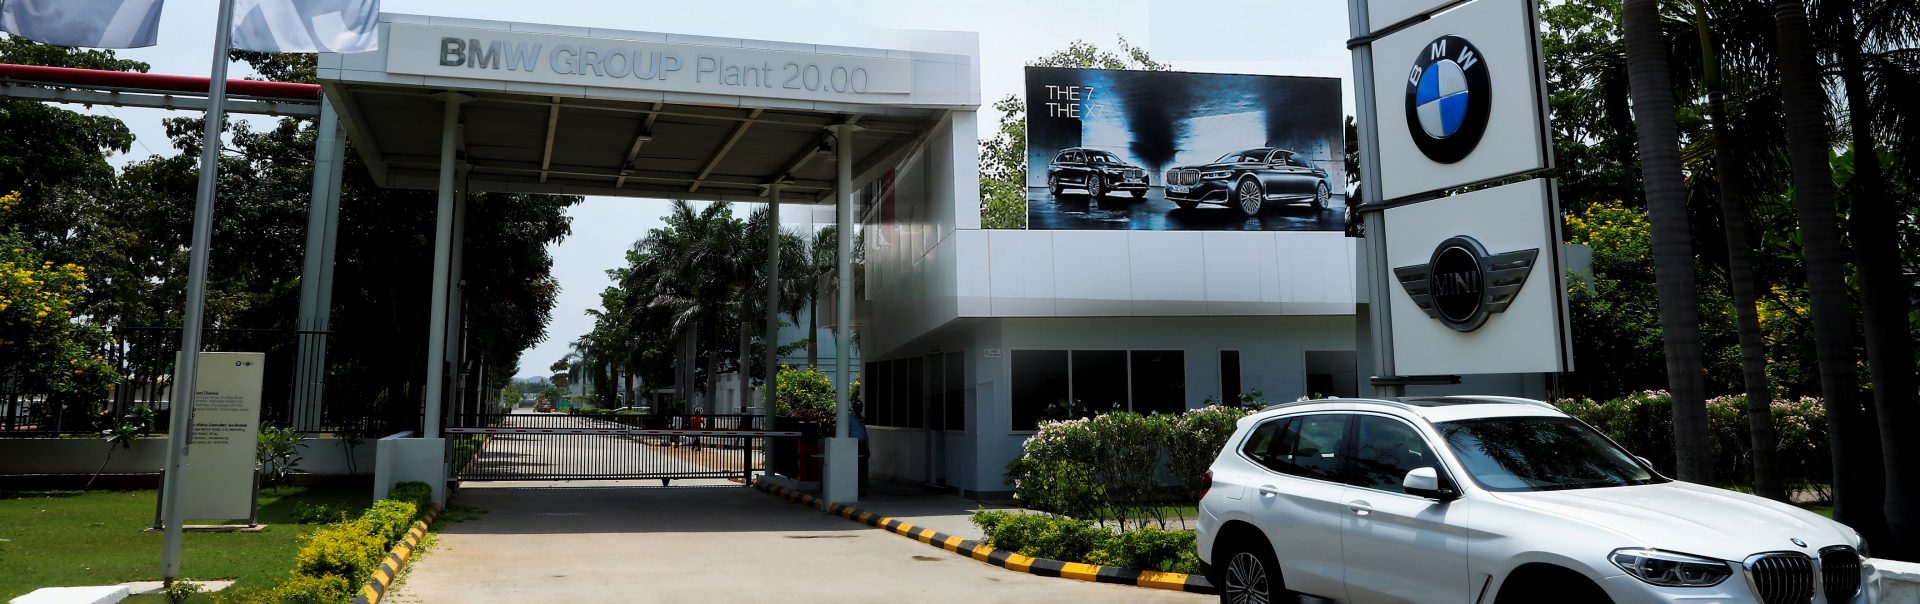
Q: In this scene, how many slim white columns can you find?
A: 4